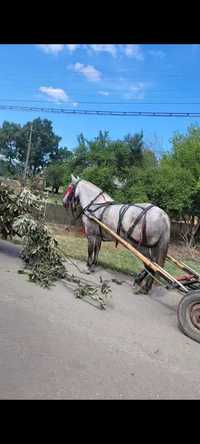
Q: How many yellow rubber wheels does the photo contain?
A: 0